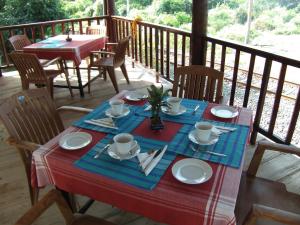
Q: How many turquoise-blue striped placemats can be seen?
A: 4